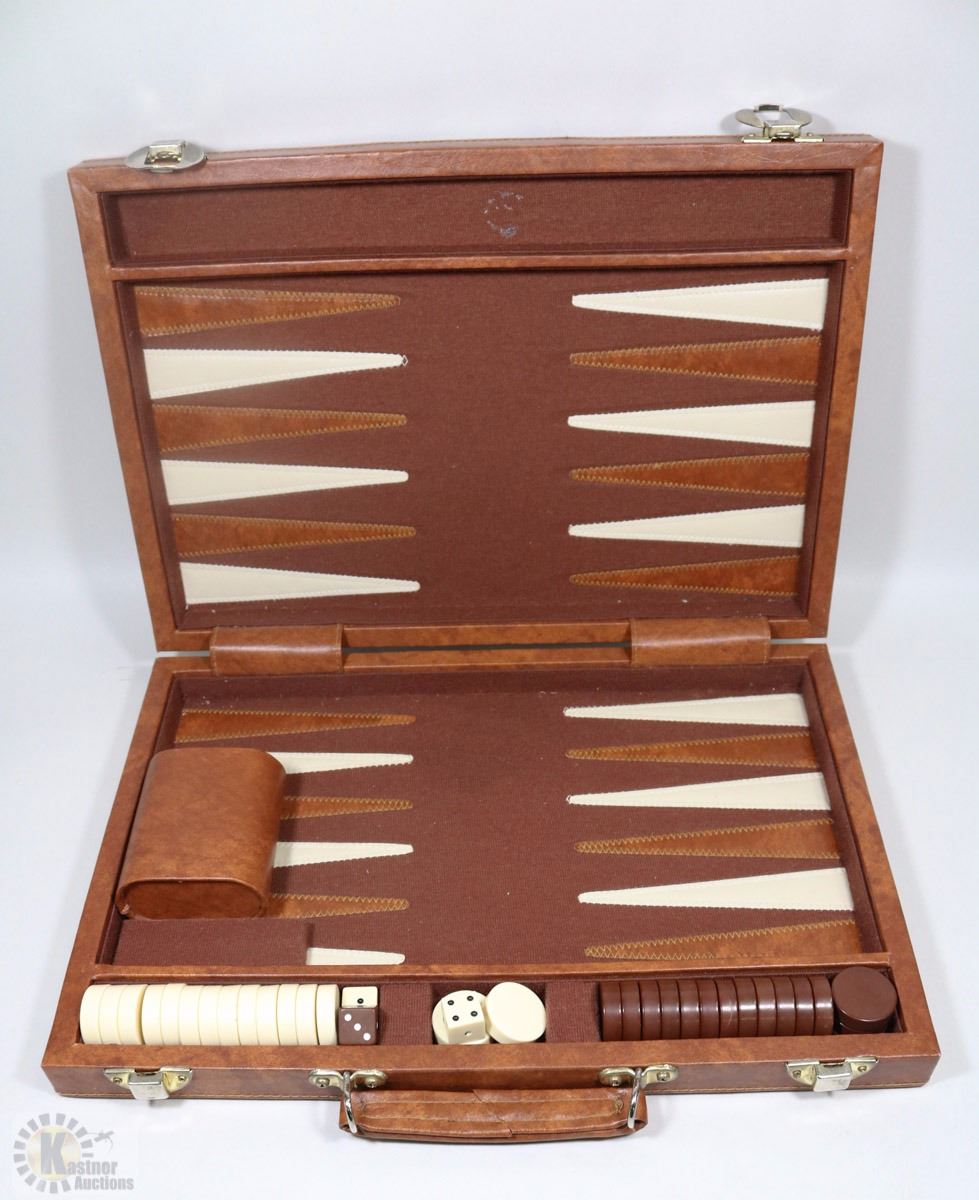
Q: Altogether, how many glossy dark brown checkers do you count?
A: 14